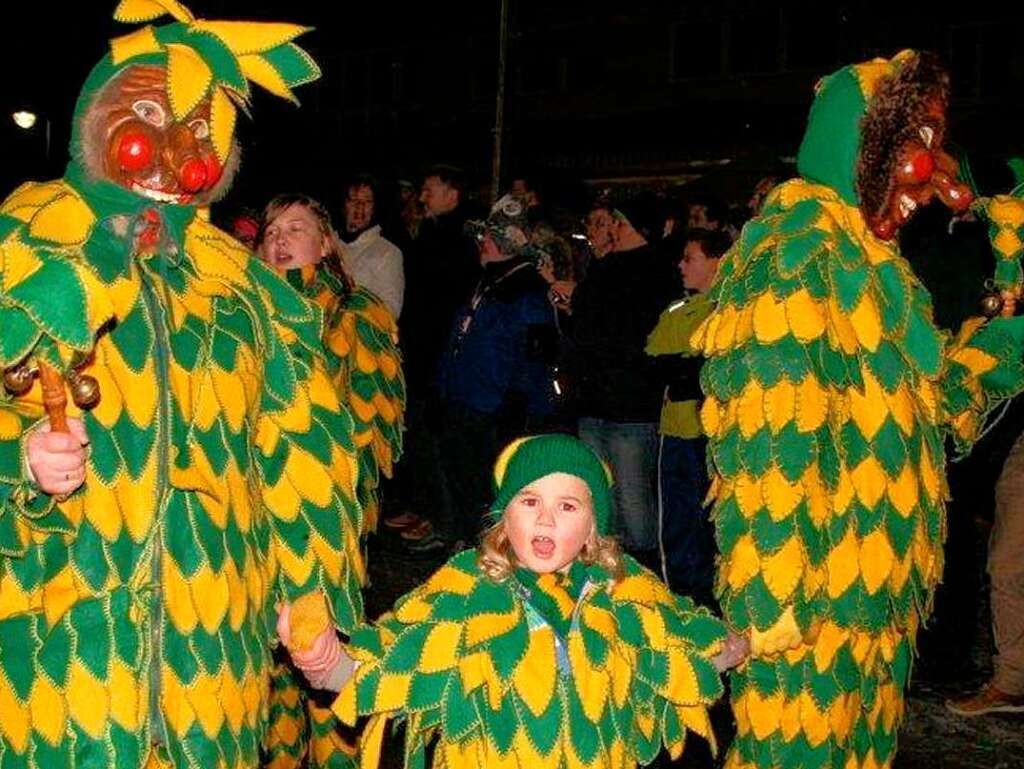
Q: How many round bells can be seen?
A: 3